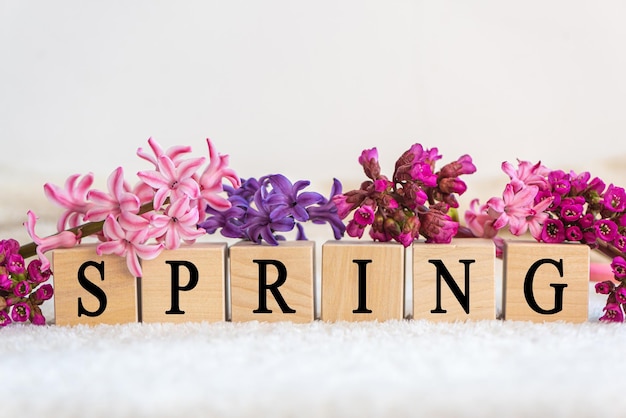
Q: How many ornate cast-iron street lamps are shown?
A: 0